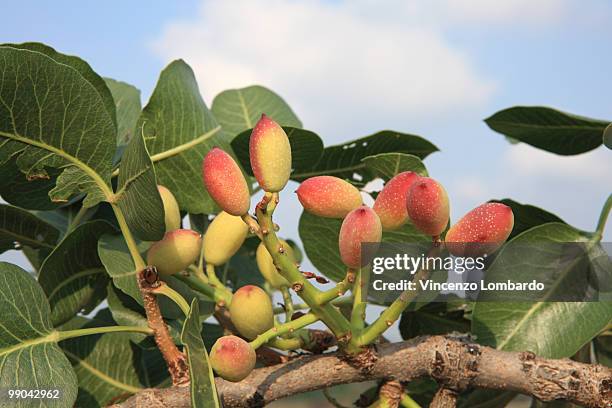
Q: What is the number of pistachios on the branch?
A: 13